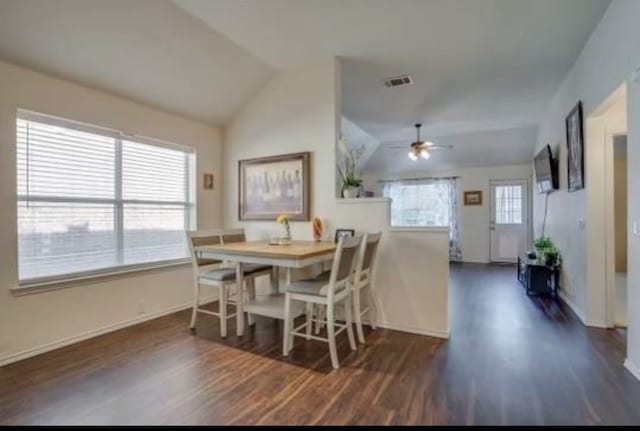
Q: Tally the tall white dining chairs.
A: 4